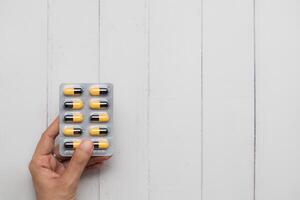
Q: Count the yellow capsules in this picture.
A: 10